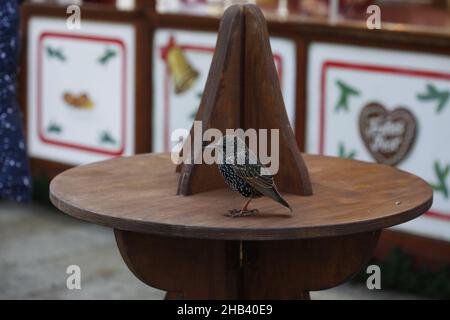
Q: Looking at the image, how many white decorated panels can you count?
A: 3